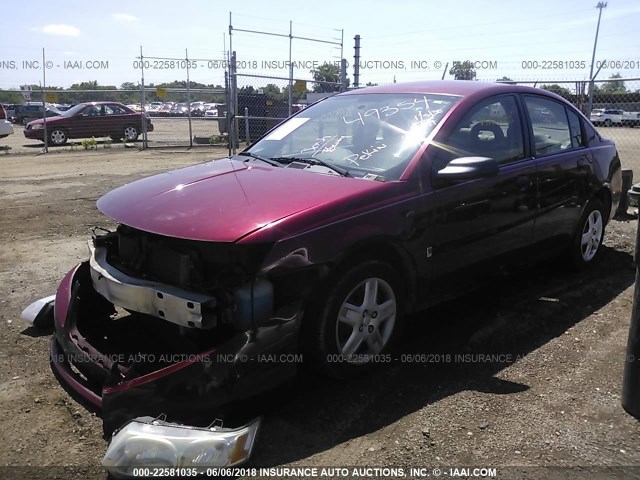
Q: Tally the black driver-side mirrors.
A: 1